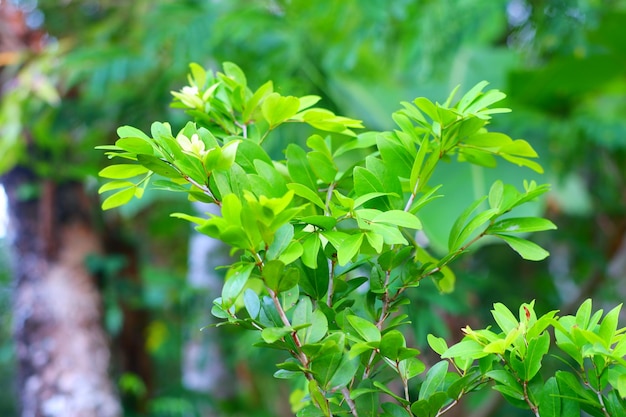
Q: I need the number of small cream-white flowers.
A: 2